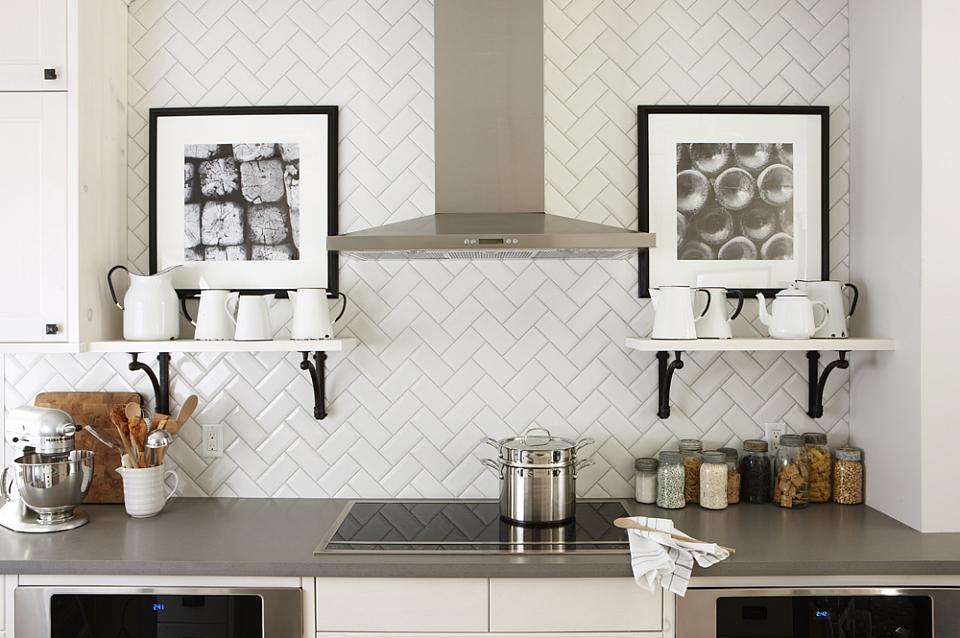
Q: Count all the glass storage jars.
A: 9